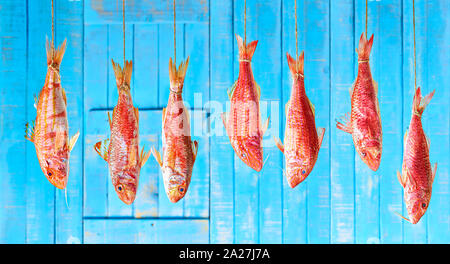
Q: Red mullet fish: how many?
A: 7